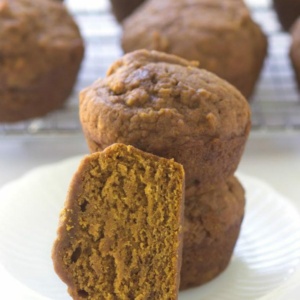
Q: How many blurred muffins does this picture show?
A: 5